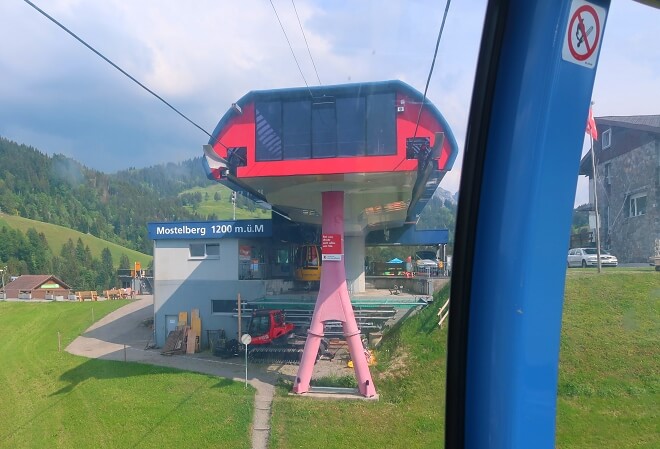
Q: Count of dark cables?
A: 4